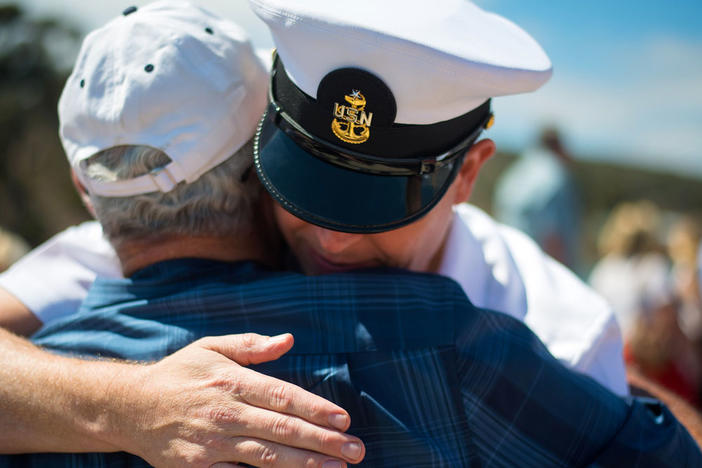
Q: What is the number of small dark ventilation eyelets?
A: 3